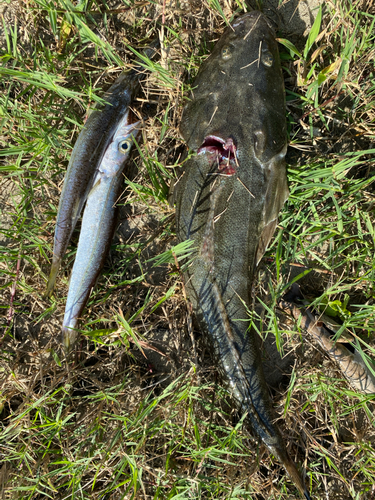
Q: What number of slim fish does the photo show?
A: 2